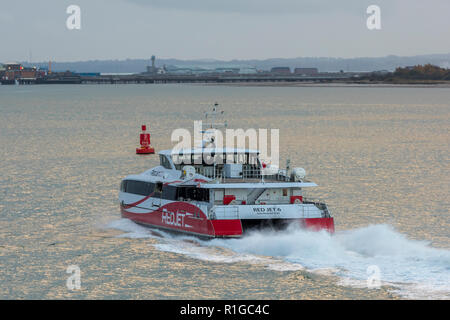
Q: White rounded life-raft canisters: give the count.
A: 2